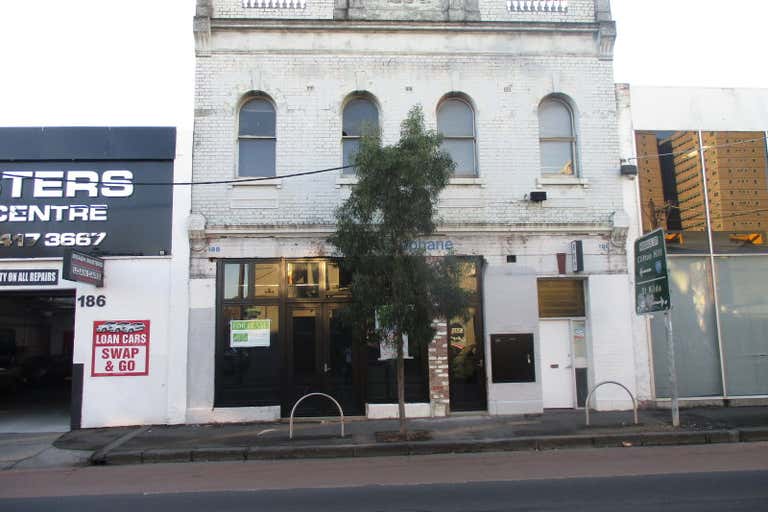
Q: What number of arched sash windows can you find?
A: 4